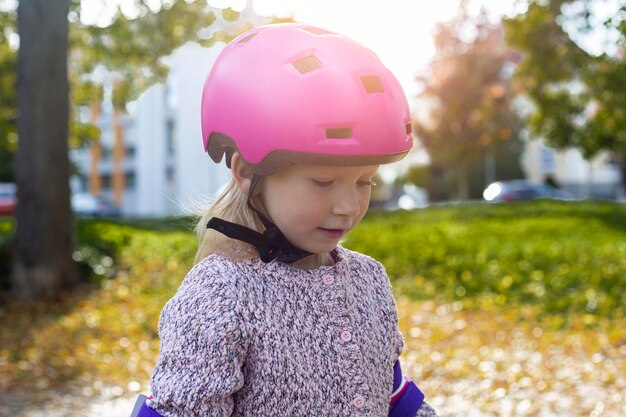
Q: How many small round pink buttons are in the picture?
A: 3